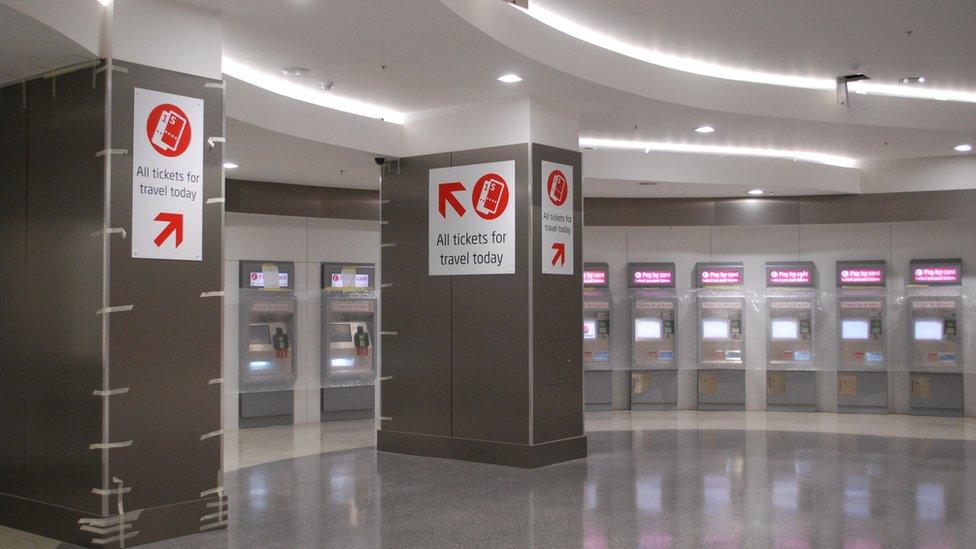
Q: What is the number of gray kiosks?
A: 8